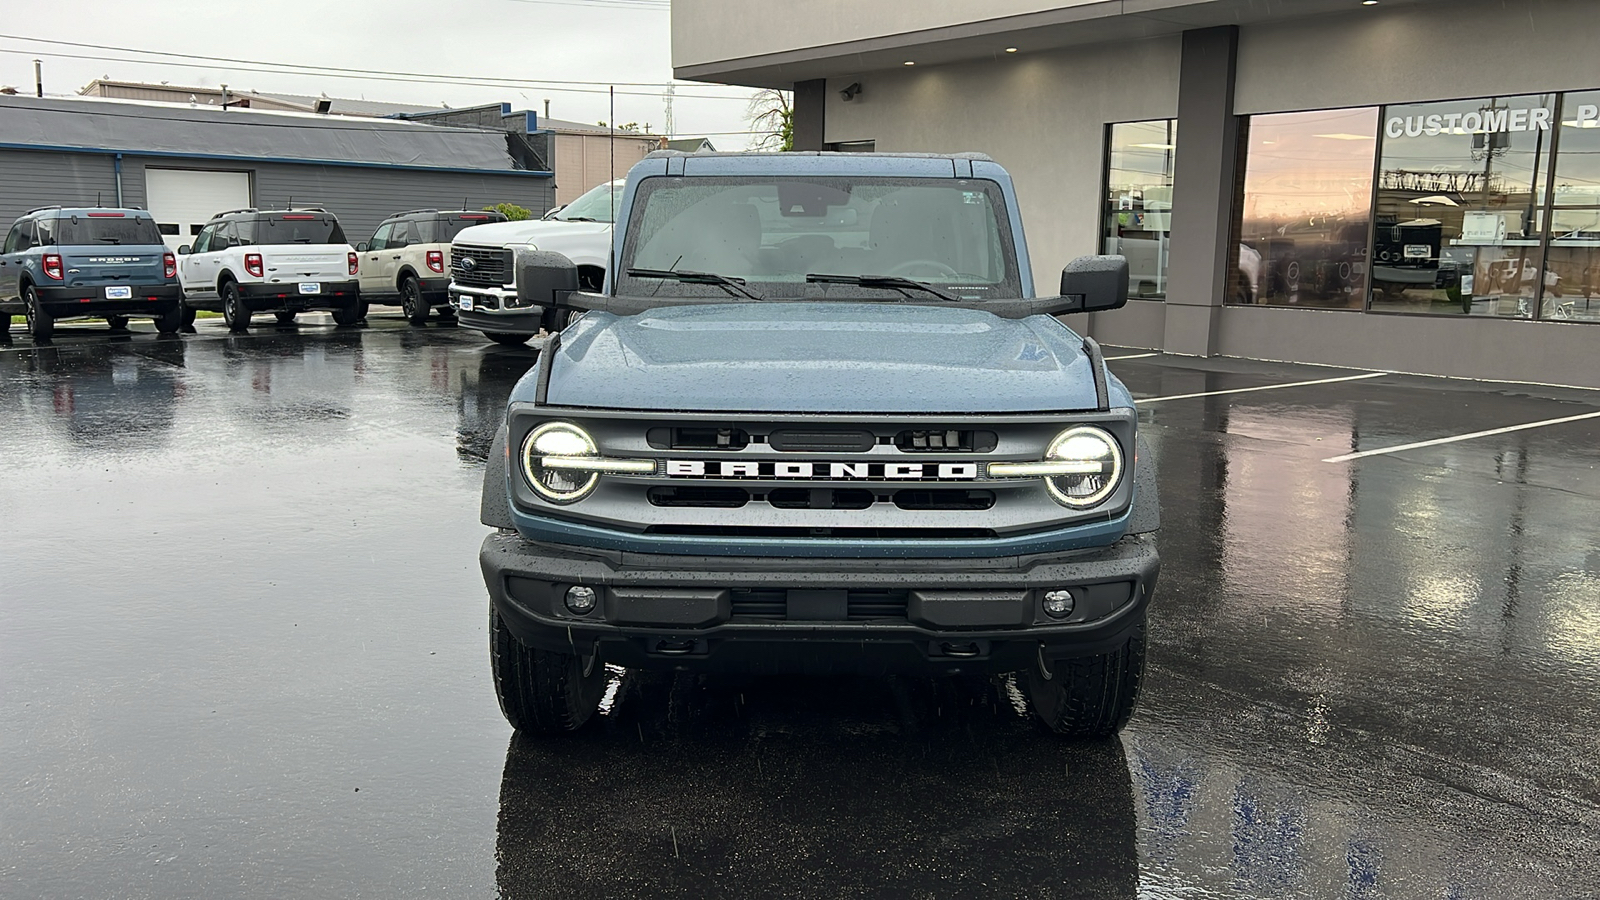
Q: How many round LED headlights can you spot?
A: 2